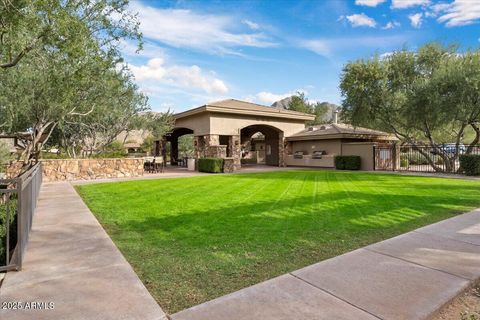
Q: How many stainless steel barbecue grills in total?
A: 2